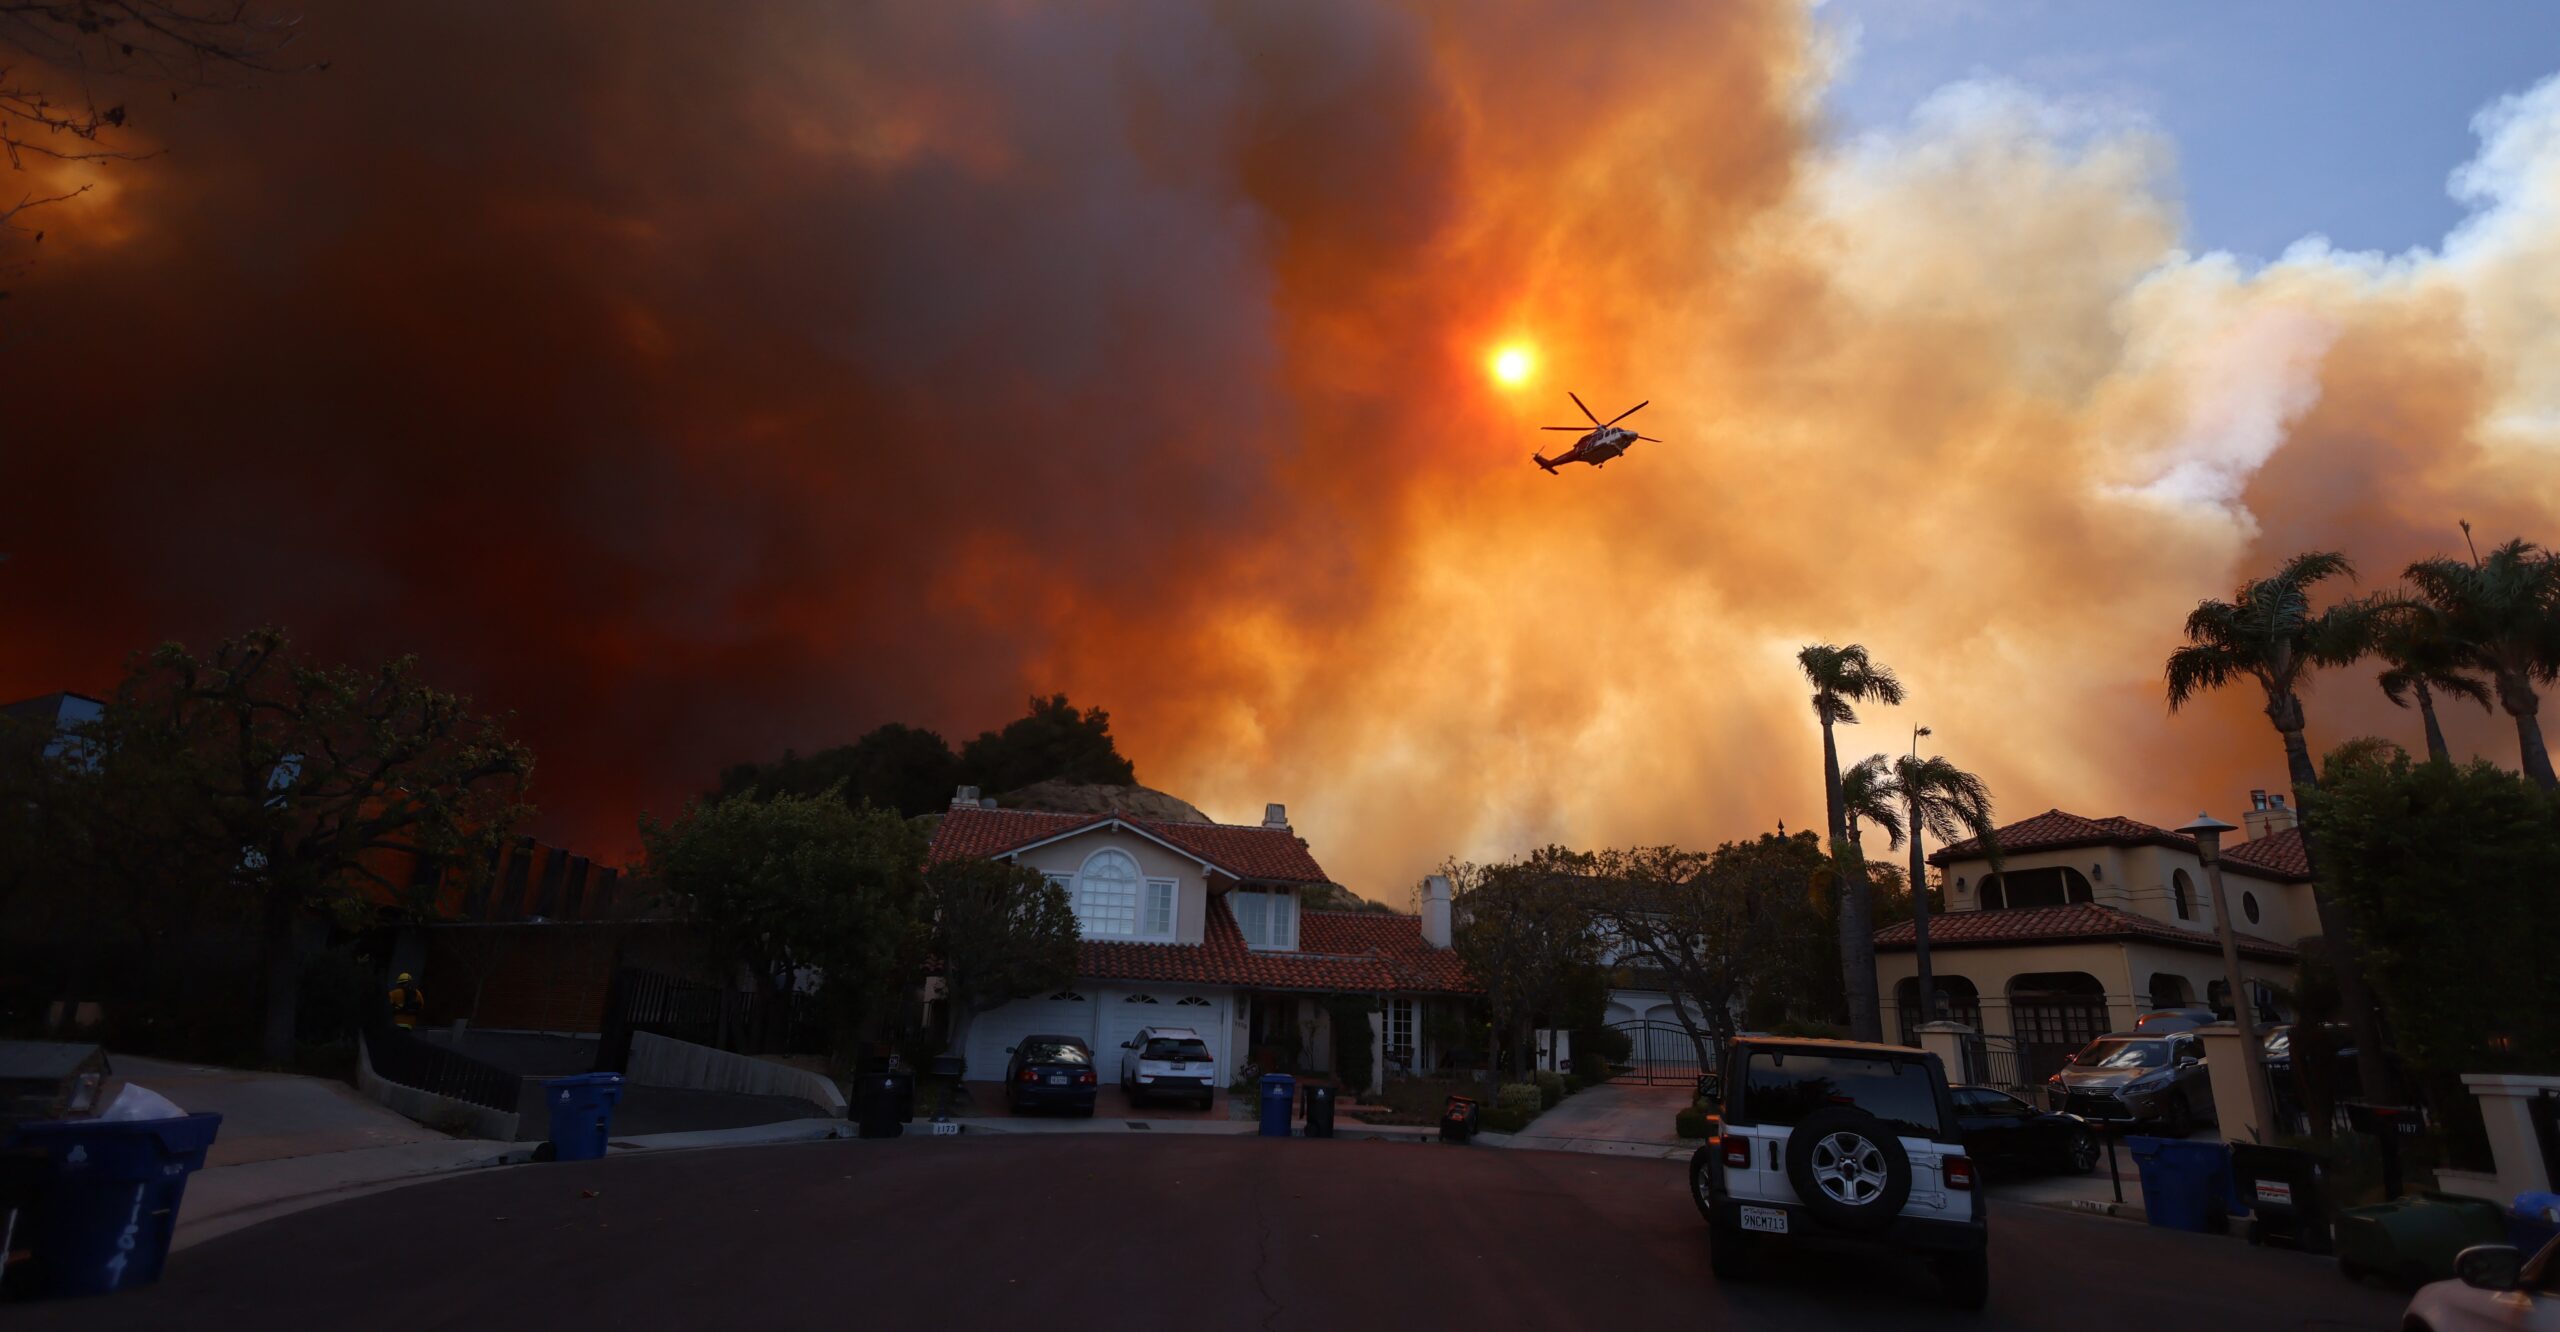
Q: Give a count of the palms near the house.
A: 6